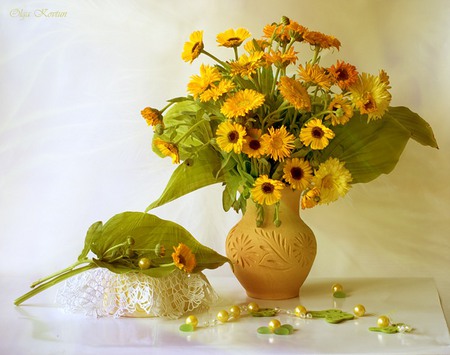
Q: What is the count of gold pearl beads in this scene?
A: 10